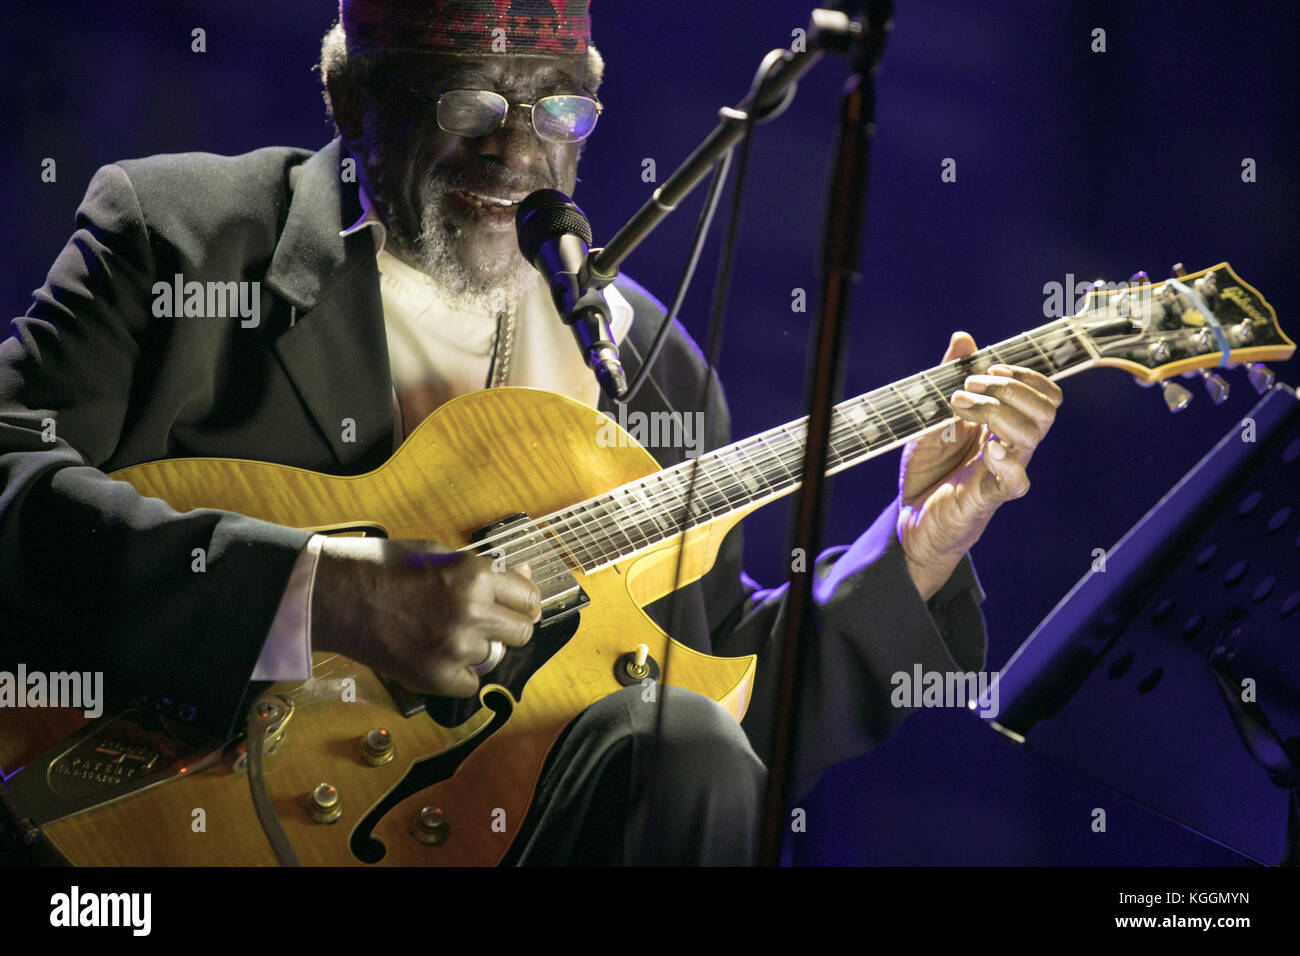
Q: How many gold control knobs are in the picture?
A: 3